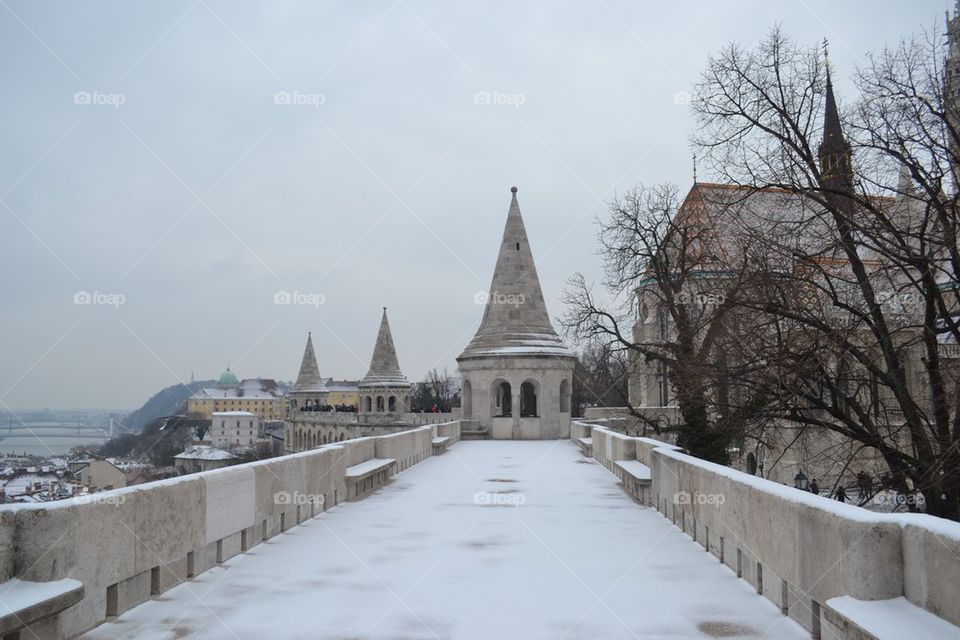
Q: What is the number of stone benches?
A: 6